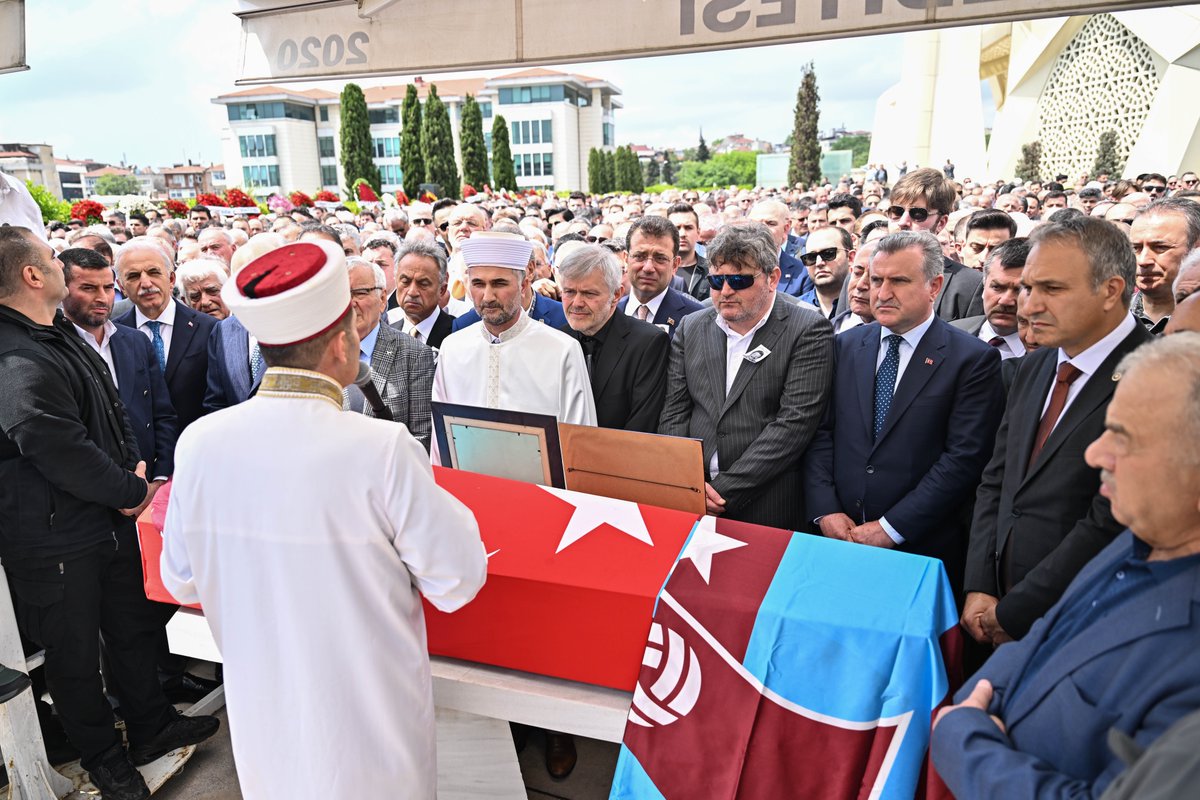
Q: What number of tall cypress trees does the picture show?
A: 6